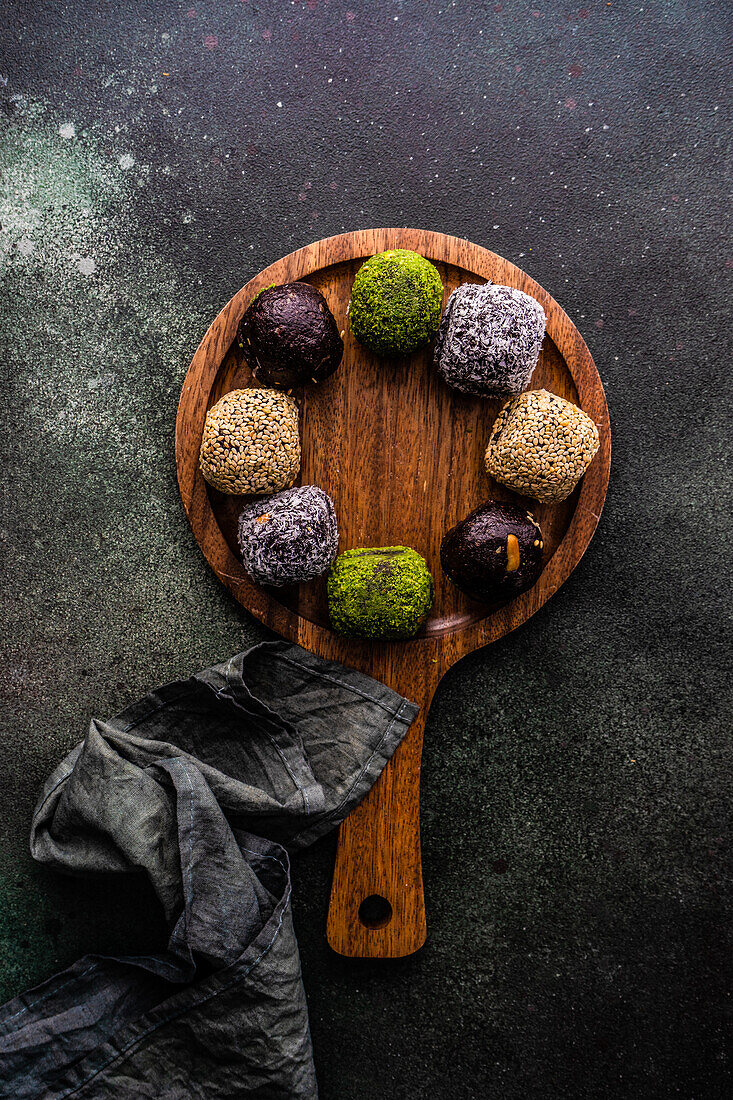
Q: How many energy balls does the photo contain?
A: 8